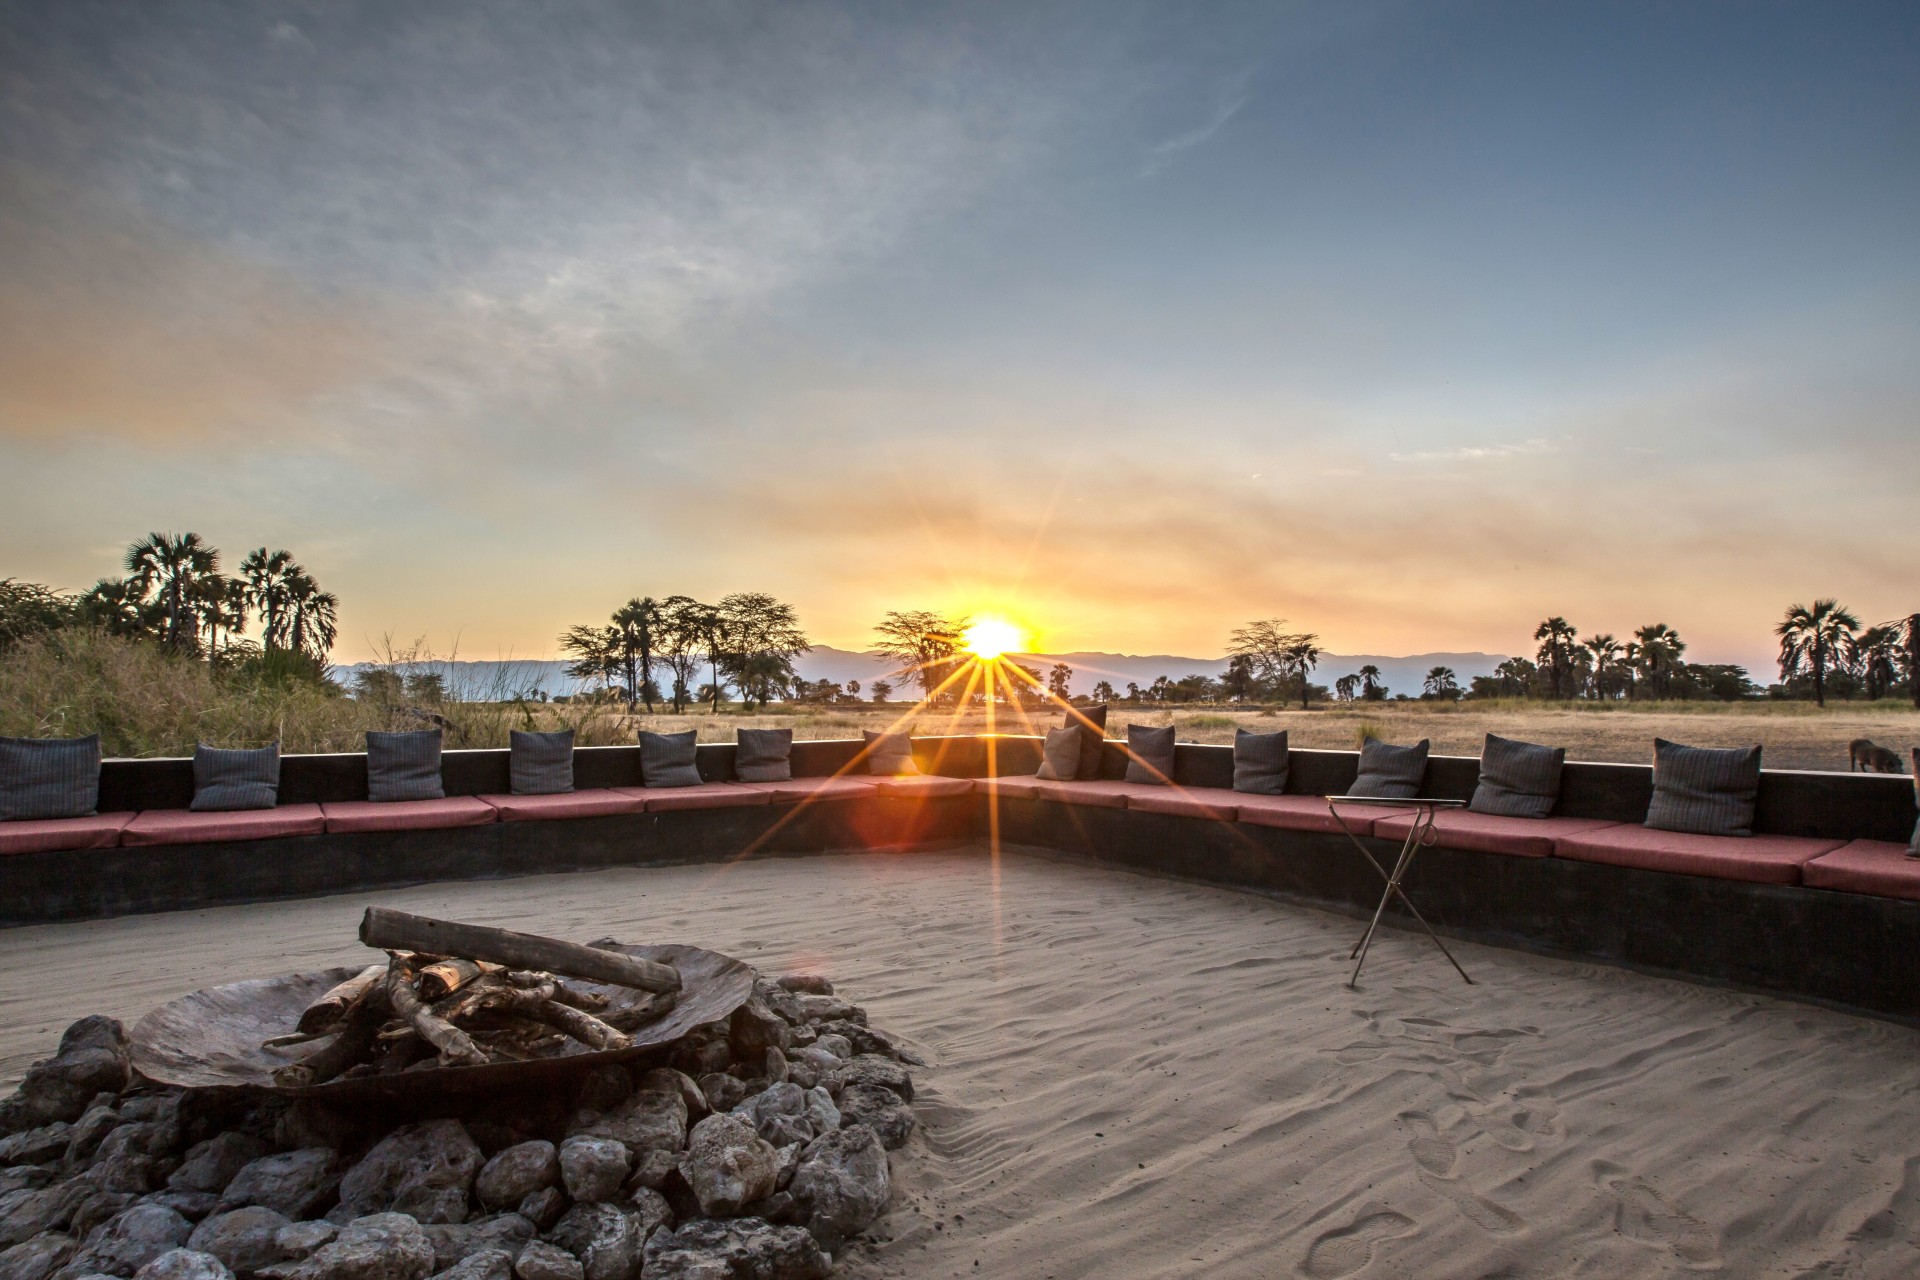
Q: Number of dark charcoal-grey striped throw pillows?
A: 15